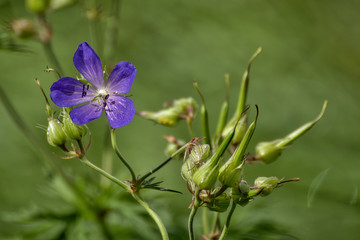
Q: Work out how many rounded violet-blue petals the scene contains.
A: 5